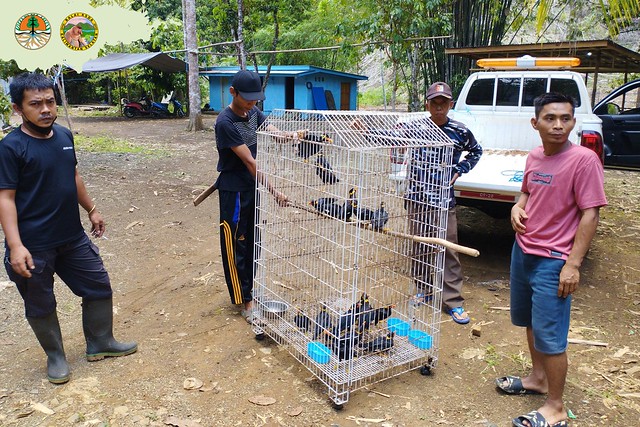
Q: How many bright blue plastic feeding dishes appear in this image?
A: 3